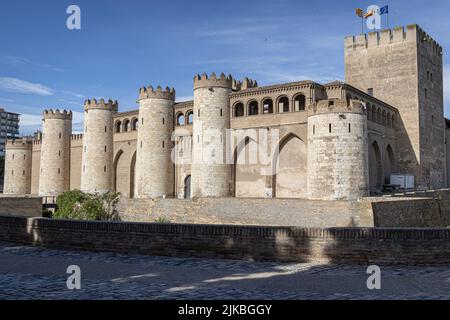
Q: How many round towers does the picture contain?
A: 6